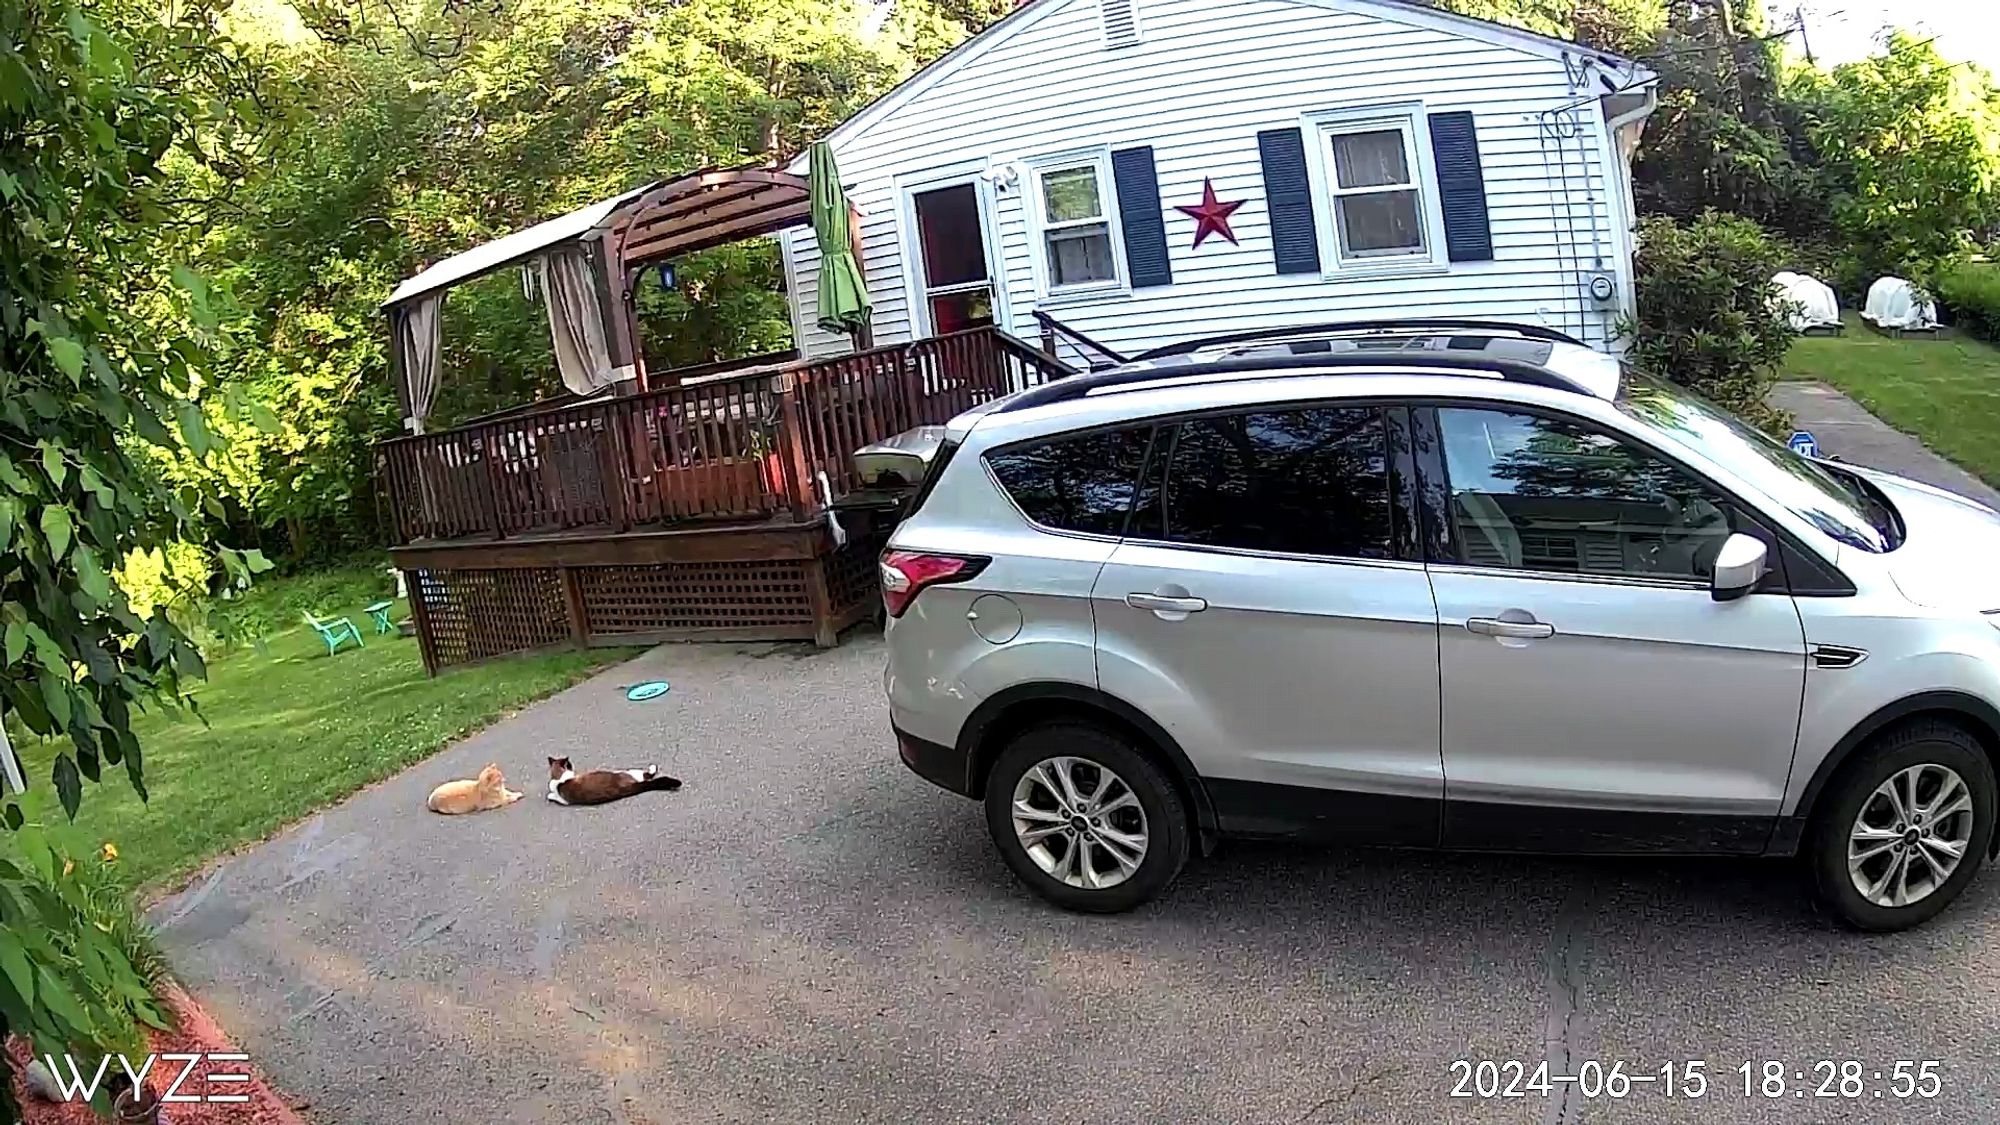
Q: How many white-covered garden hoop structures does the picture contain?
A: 2